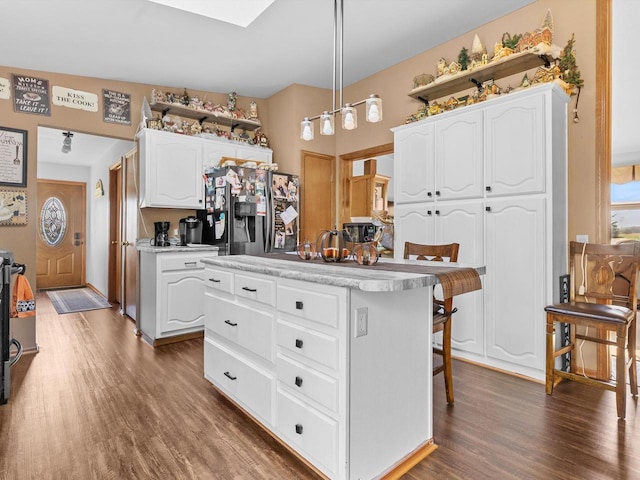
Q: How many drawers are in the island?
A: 8